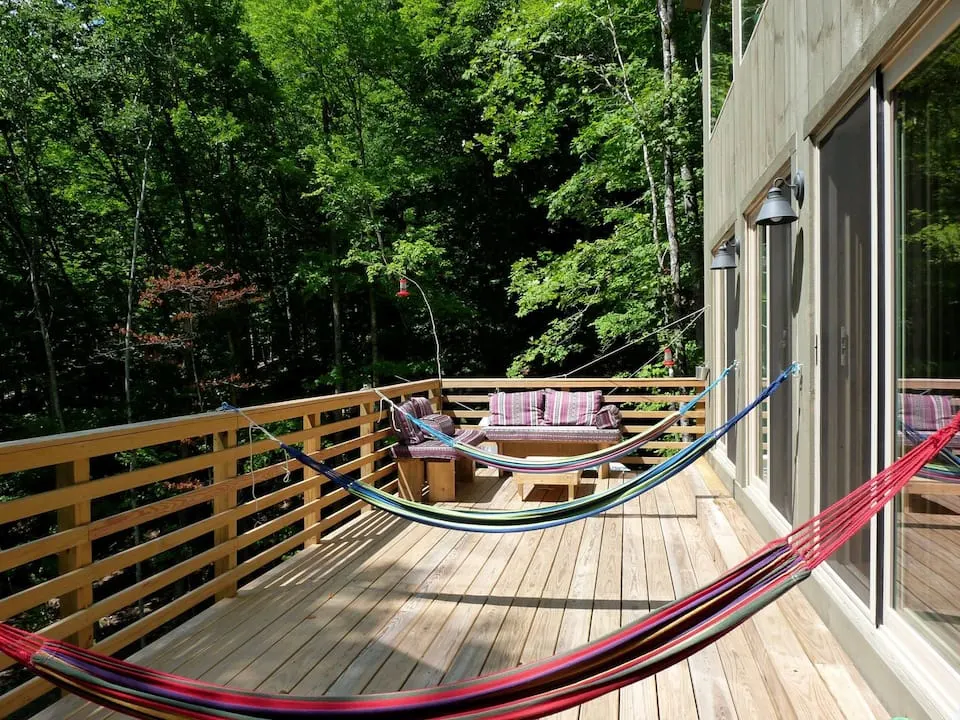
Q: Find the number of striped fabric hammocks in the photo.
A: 3